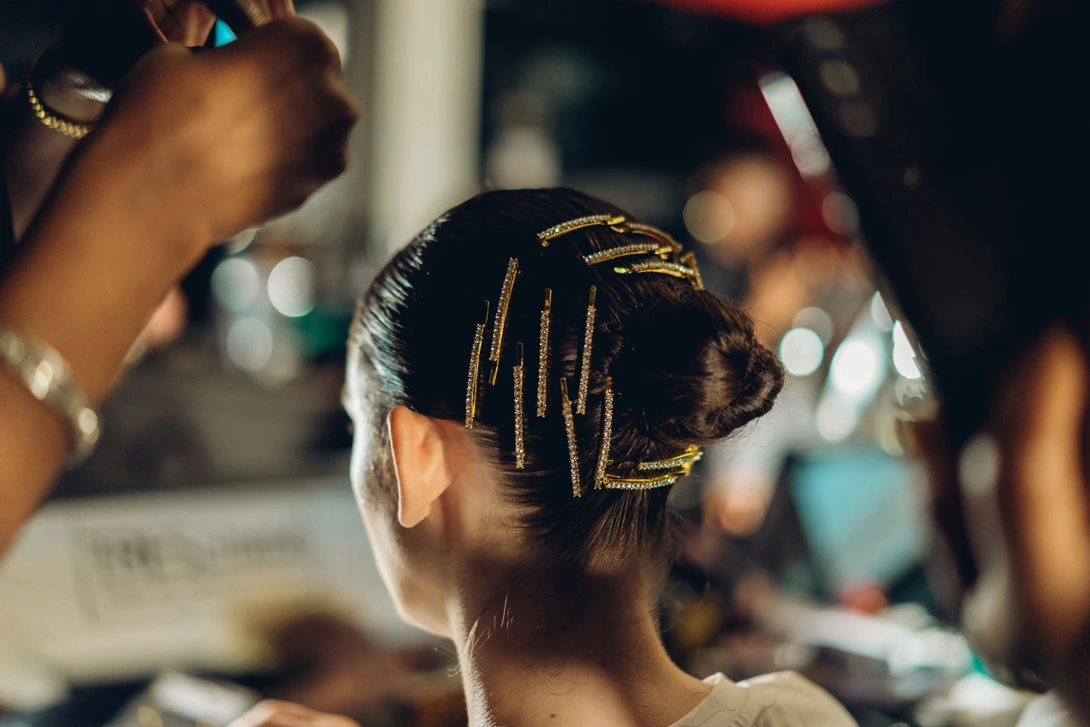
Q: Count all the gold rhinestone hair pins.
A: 14